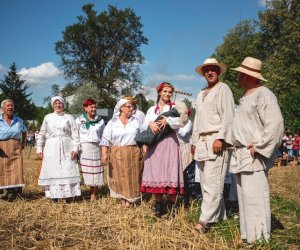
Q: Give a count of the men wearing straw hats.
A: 2